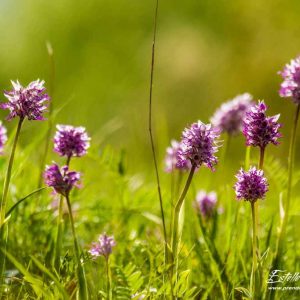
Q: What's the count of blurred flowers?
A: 3